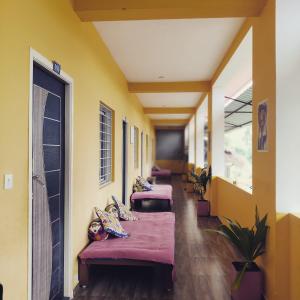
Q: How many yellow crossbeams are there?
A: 4